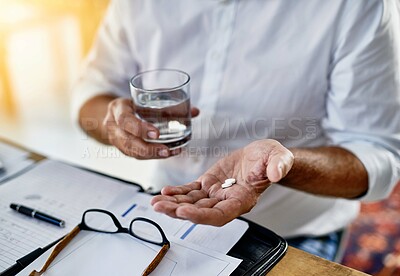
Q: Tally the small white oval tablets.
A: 2